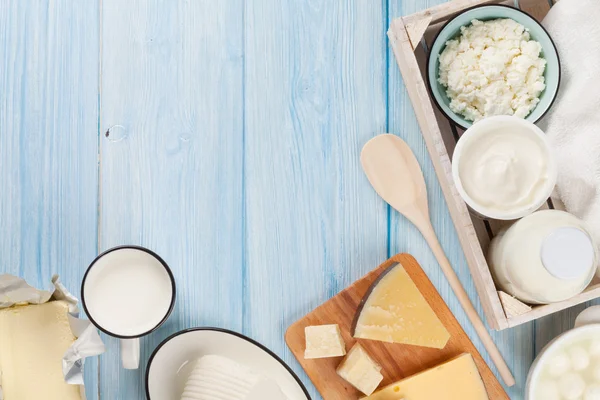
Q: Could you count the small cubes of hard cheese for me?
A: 2